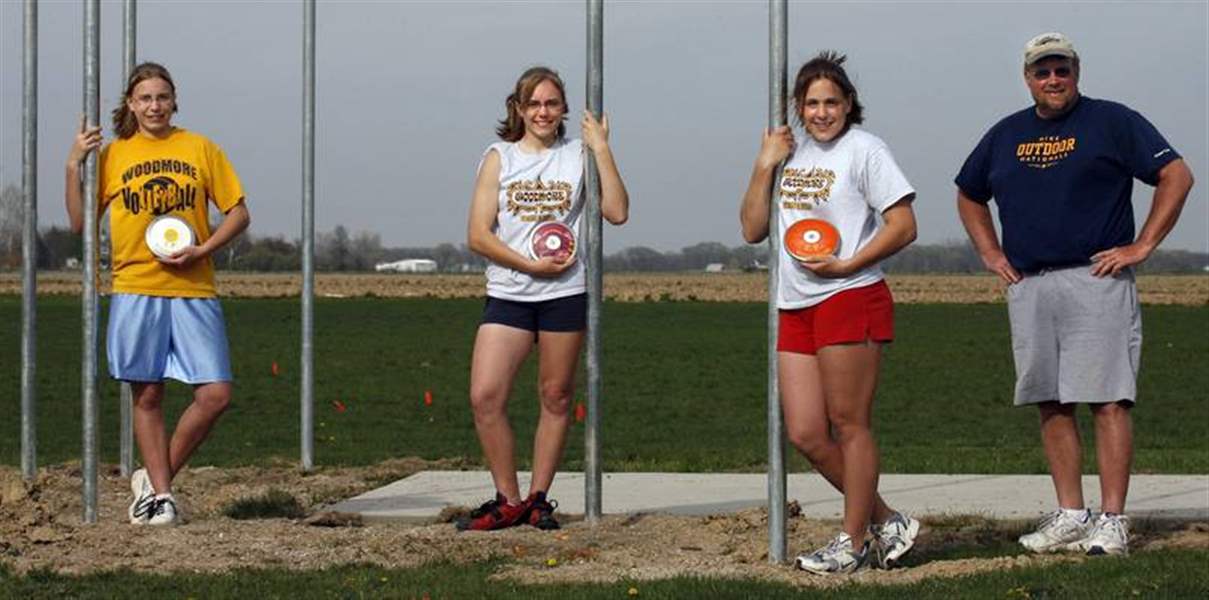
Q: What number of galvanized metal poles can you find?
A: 6